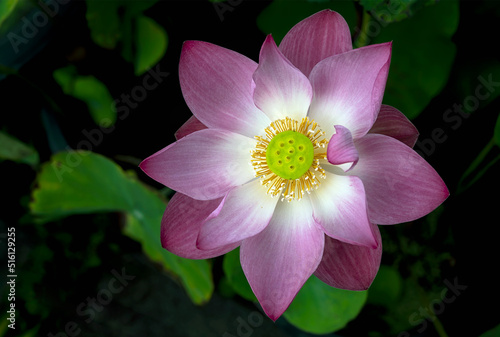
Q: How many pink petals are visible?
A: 14